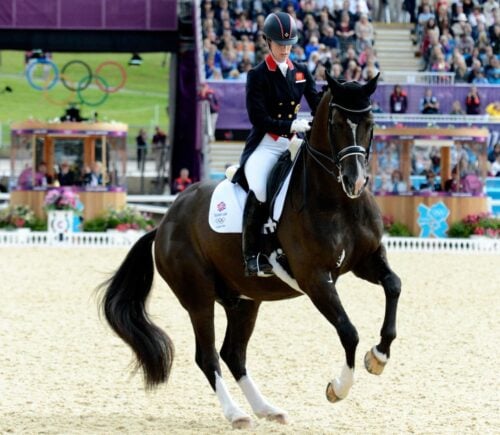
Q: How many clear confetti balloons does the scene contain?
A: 0